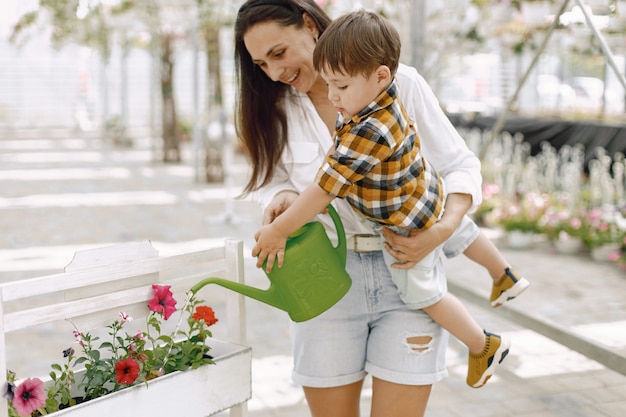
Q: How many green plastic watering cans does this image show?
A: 1